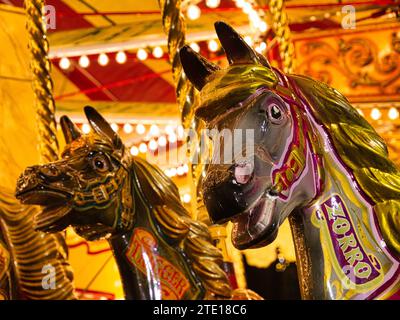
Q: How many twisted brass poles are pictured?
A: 3